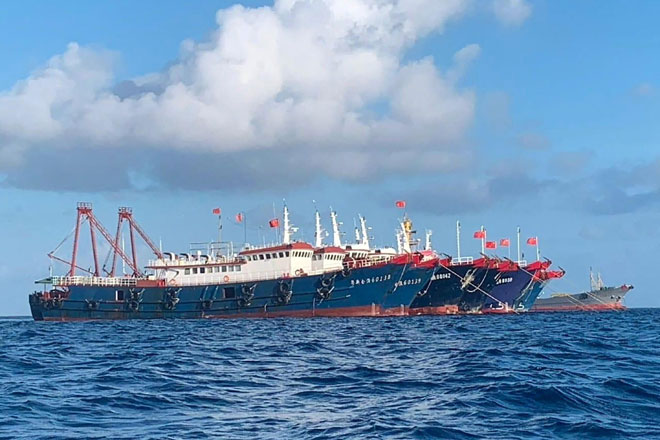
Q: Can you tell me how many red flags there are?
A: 8